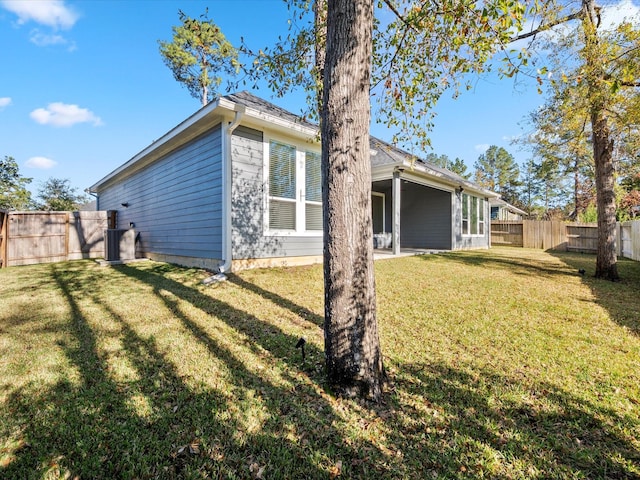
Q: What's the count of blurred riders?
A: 0